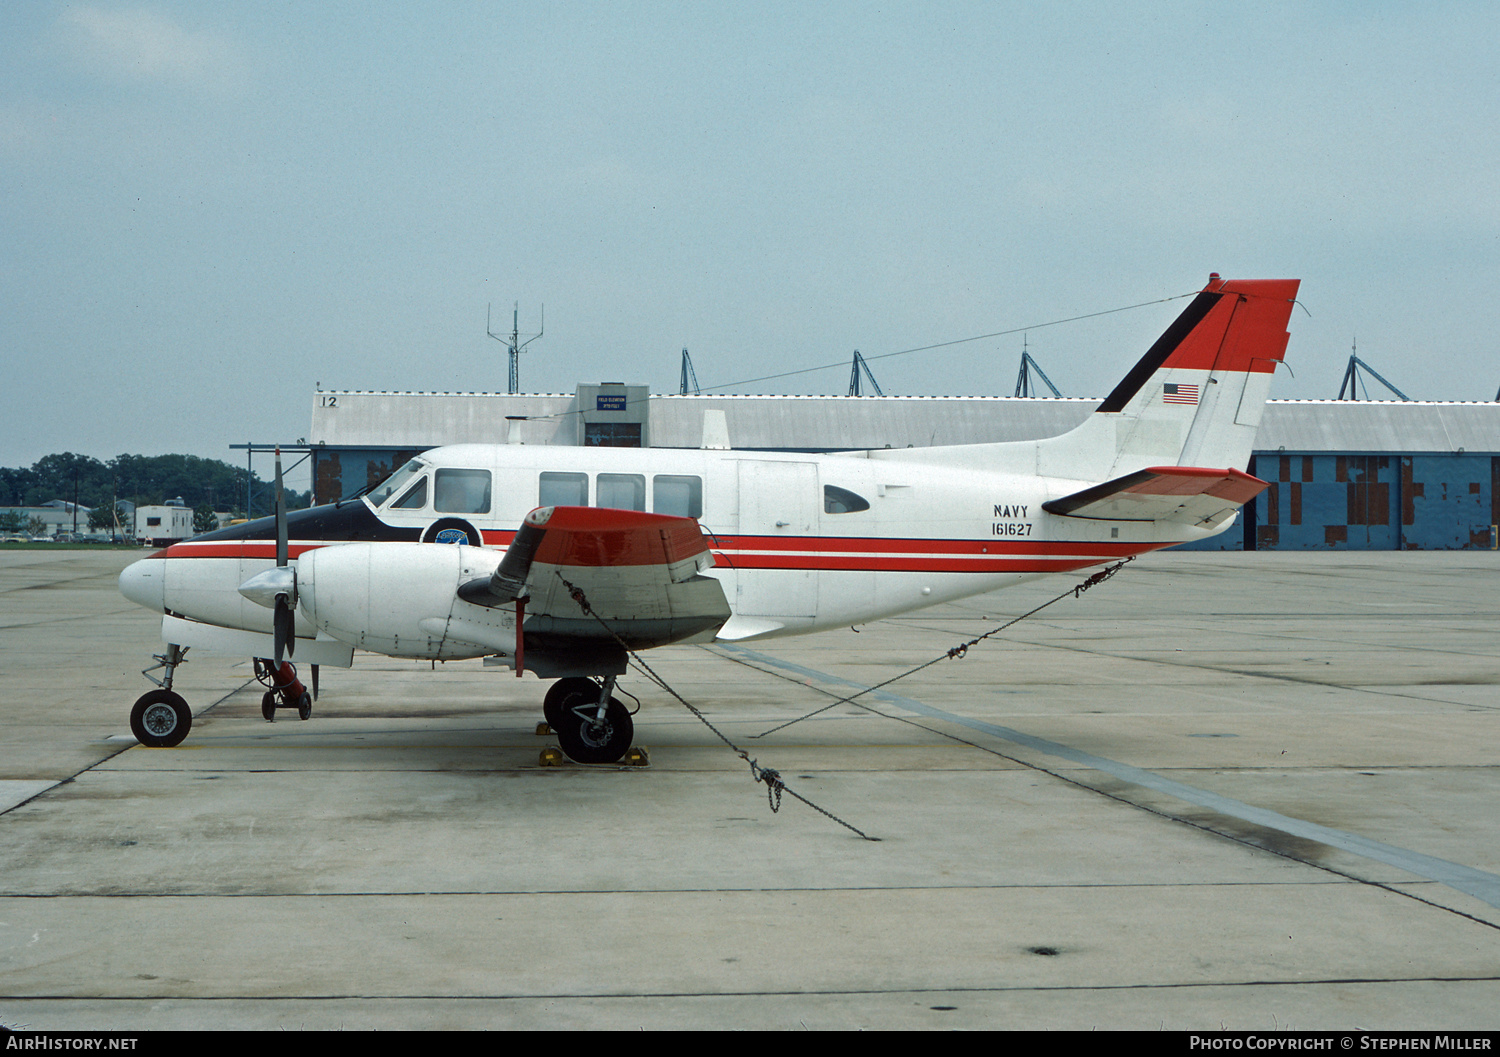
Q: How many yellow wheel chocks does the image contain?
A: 3